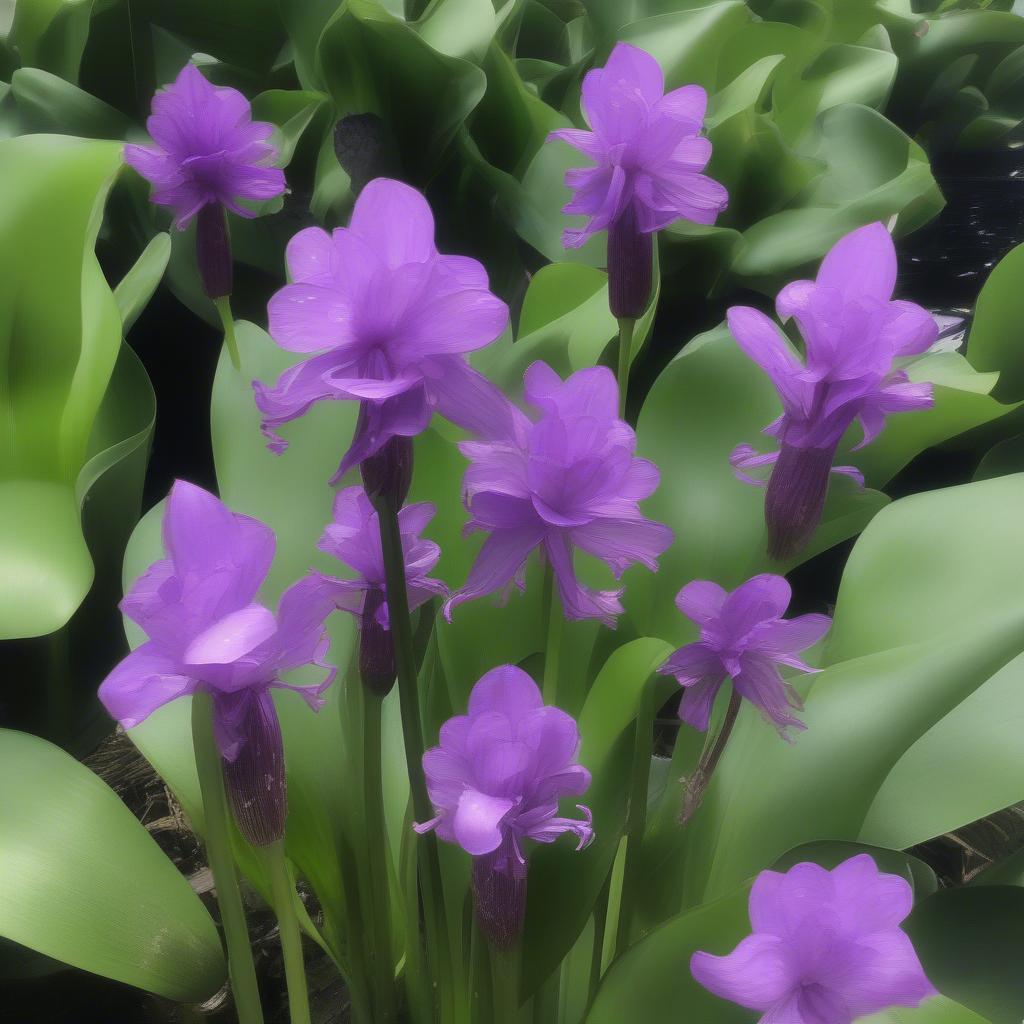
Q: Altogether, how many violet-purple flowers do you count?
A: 10